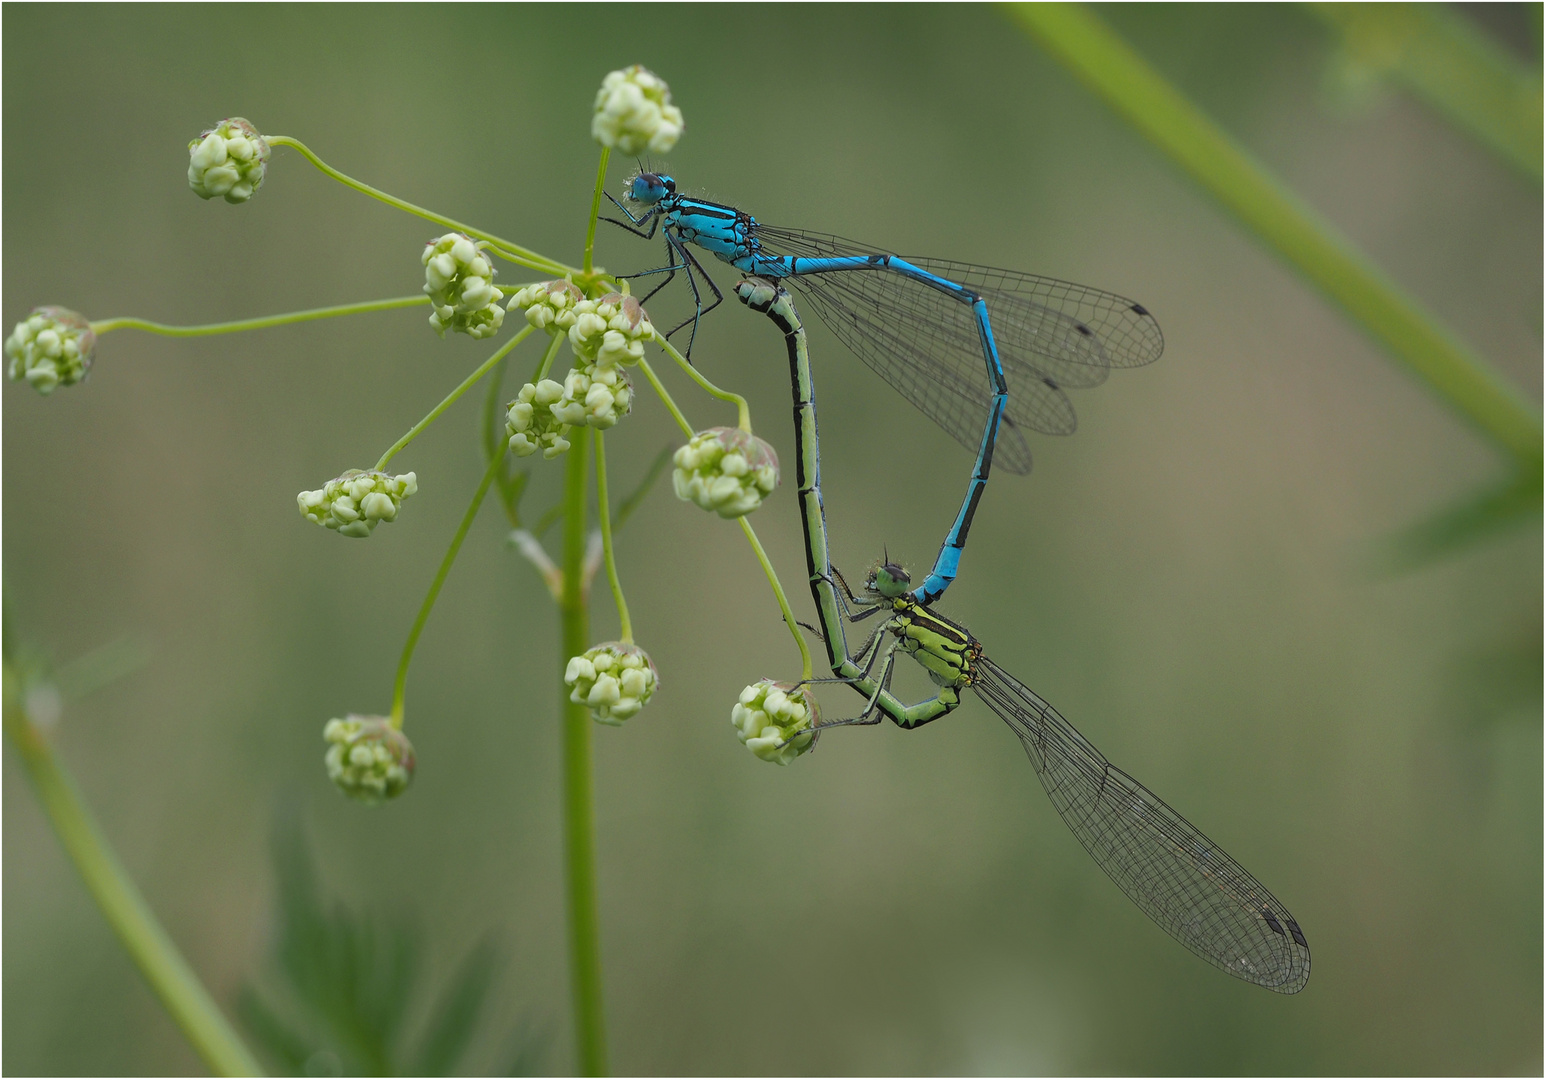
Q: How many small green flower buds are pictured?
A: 13